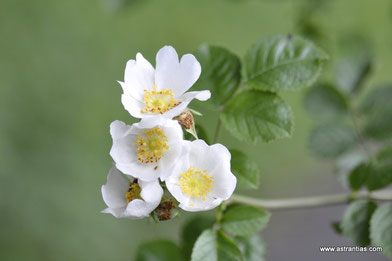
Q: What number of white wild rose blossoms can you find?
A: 4